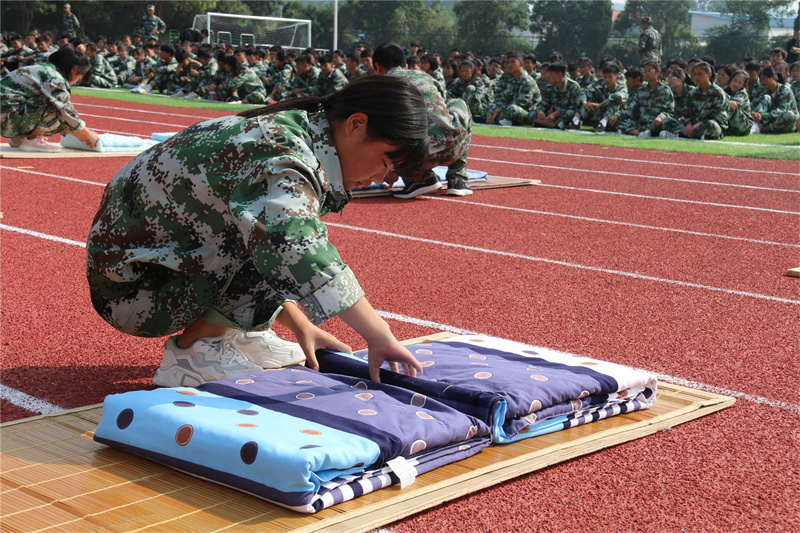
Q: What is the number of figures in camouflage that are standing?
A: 3